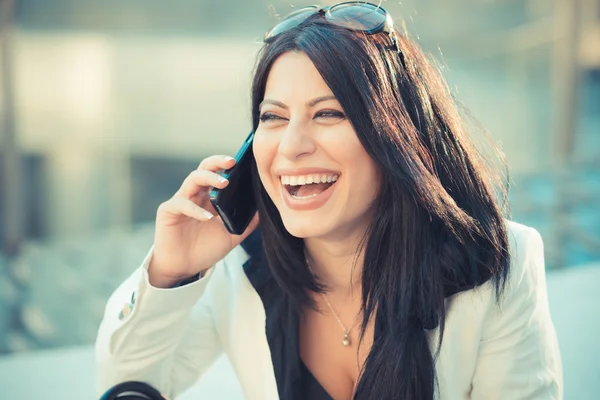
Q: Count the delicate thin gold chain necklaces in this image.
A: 1